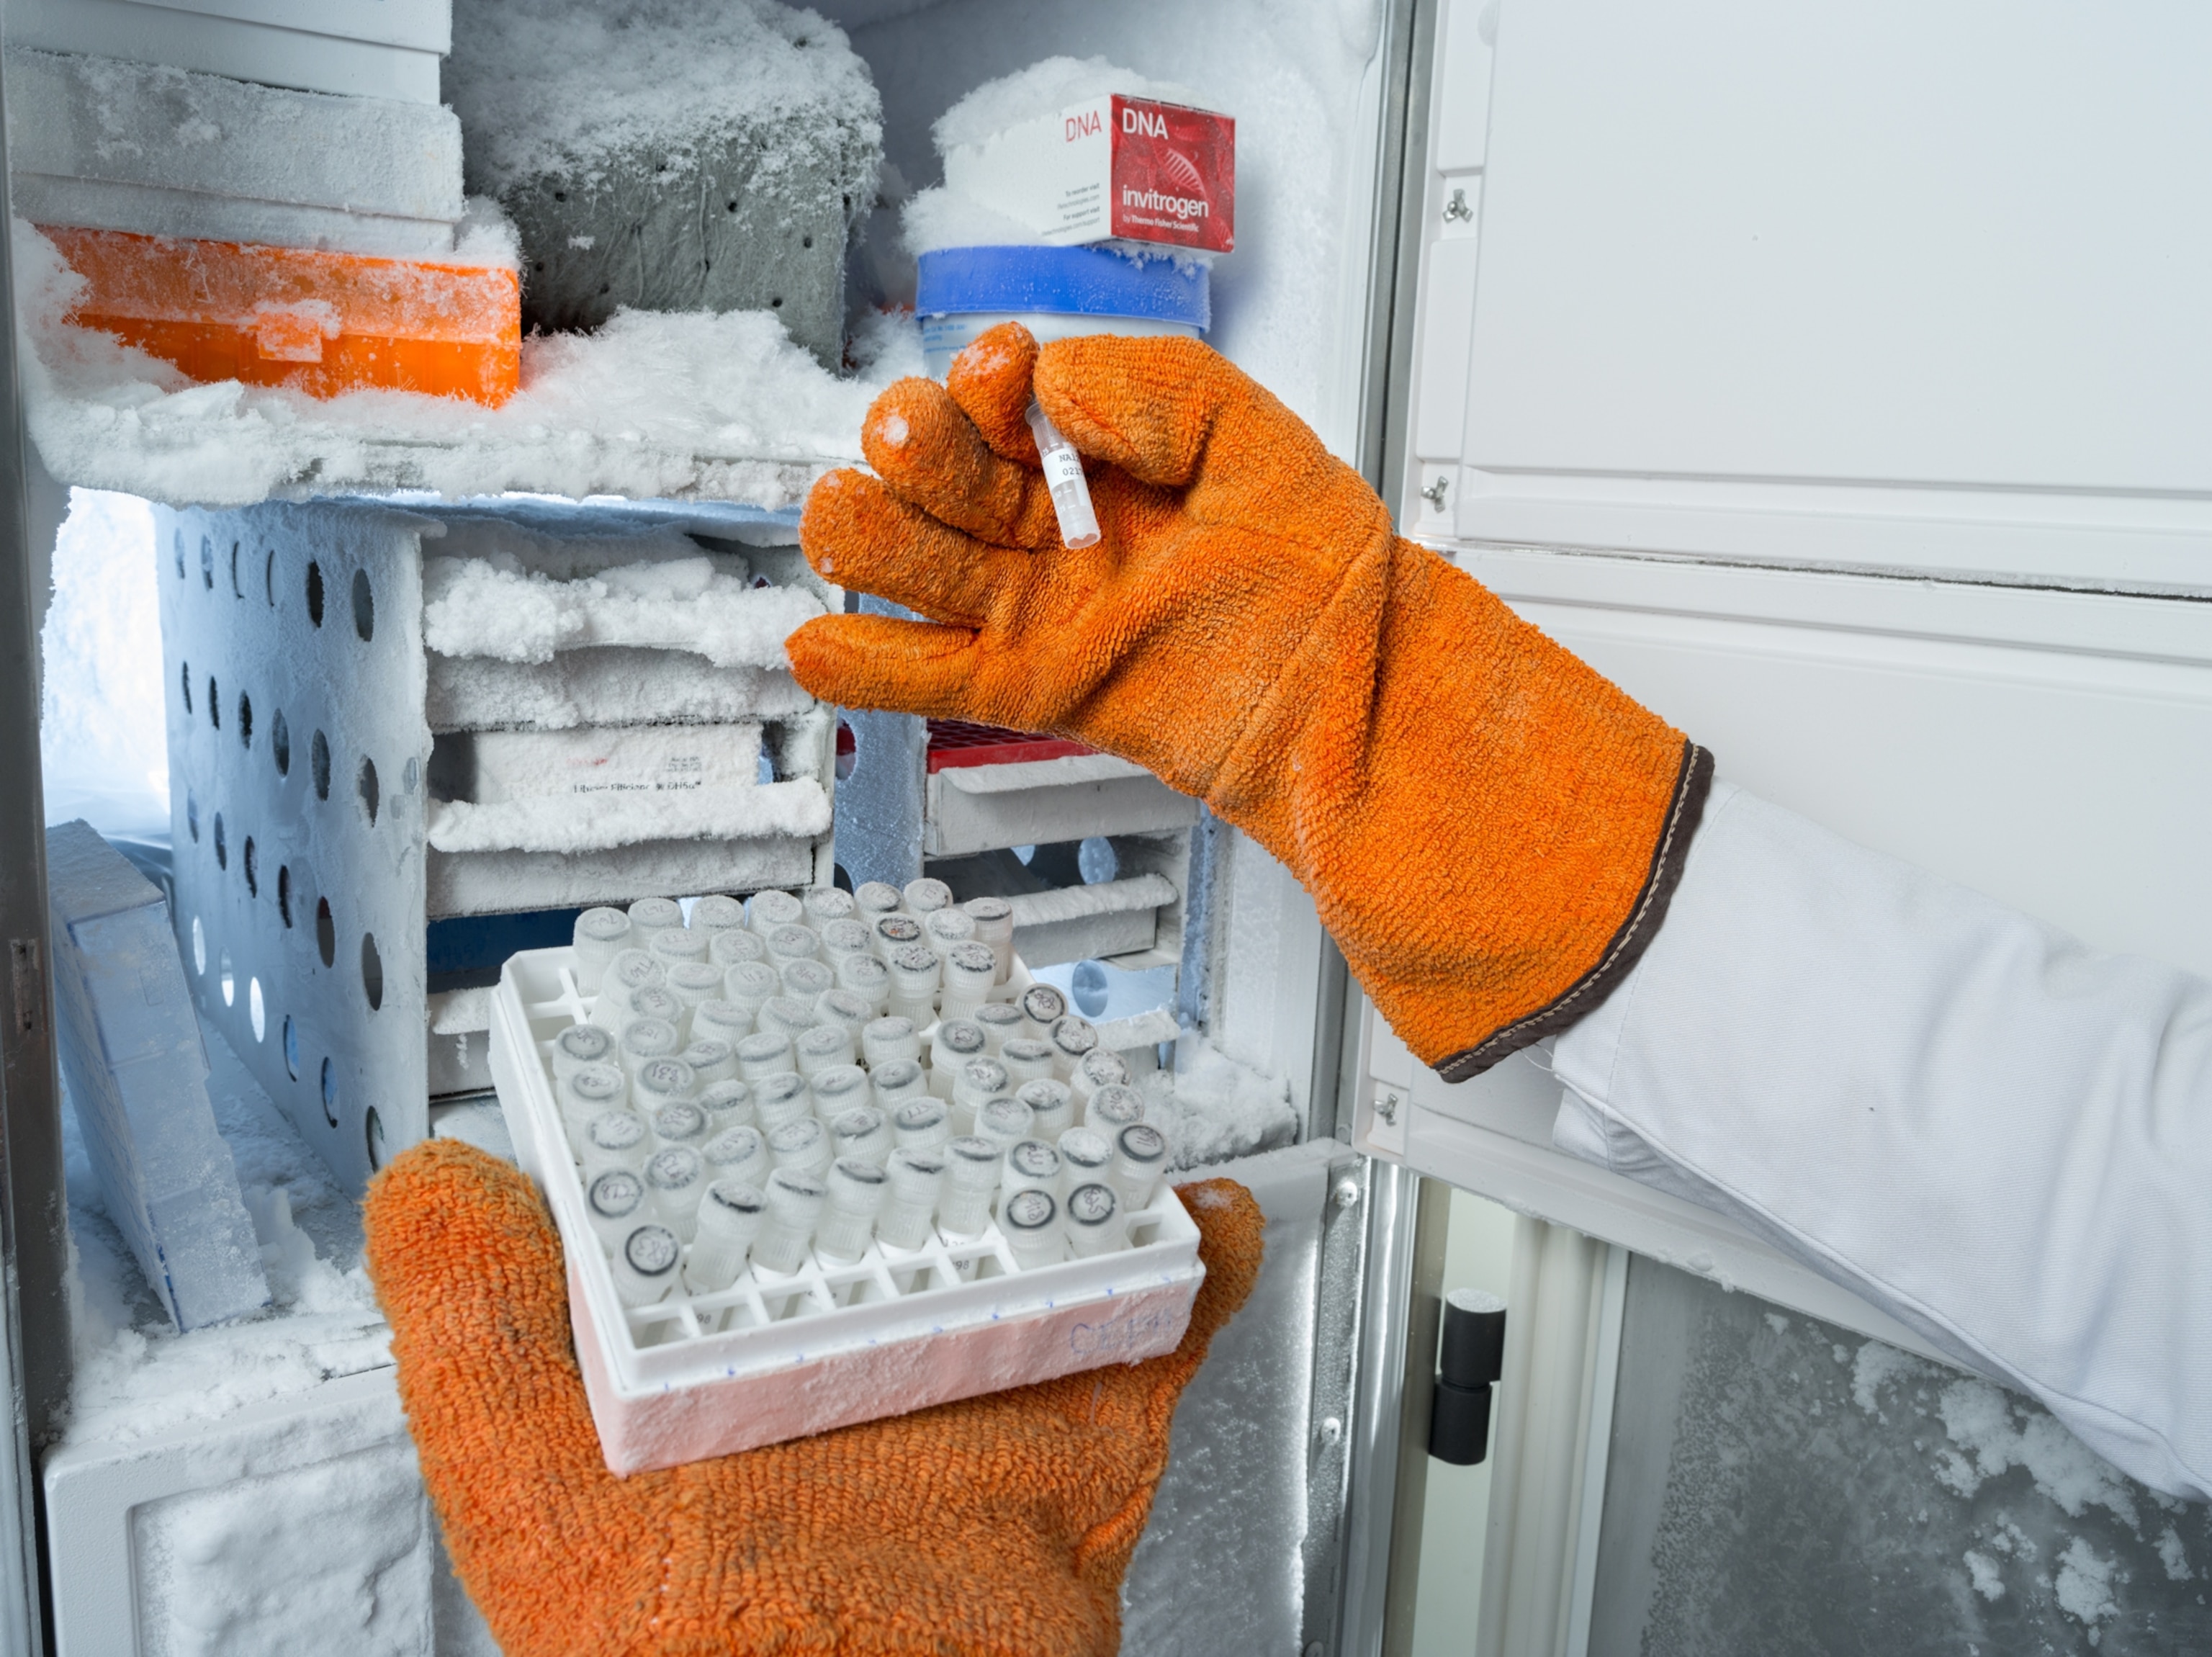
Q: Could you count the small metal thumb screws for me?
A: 3